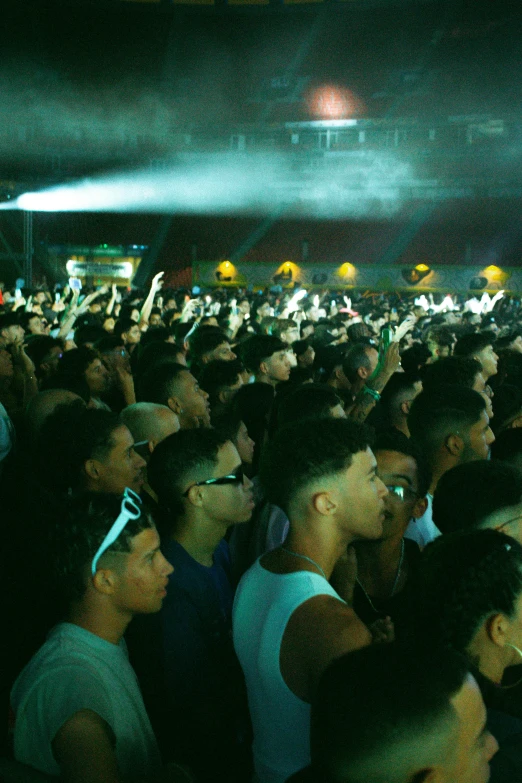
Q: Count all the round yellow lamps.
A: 5